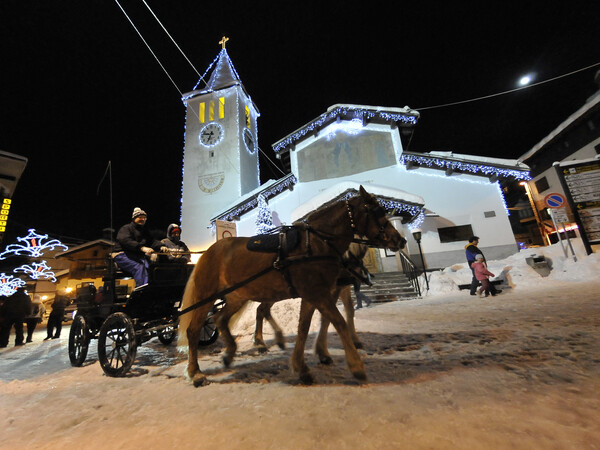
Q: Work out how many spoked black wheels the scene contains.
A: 4